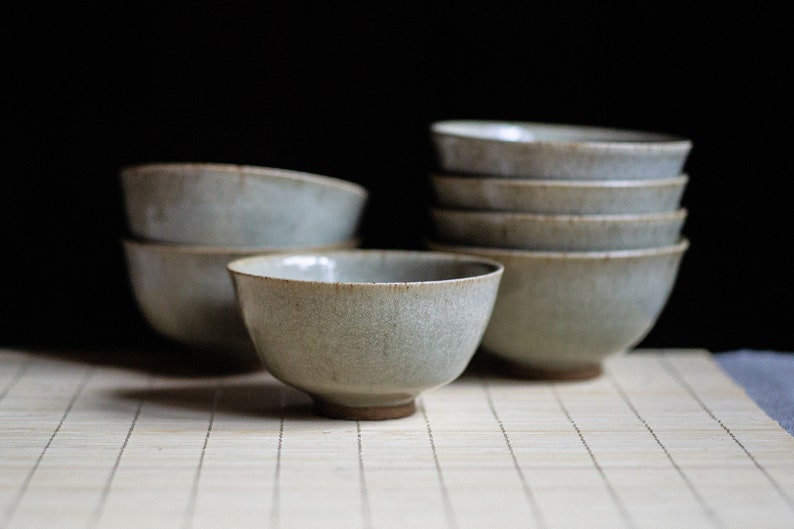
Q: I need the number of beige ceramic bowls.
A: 7